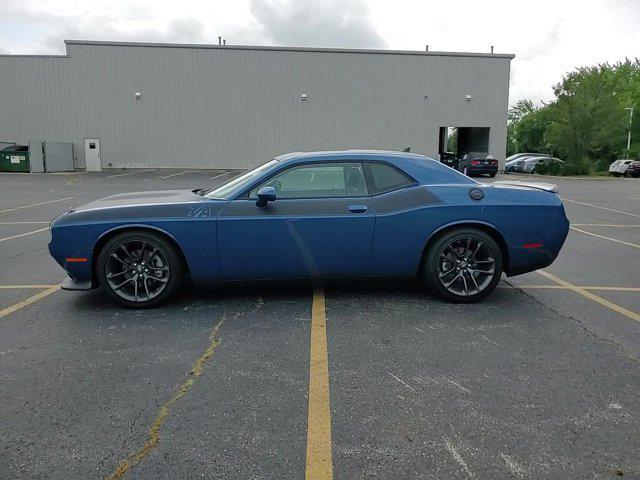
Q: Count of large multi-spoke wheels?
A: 2